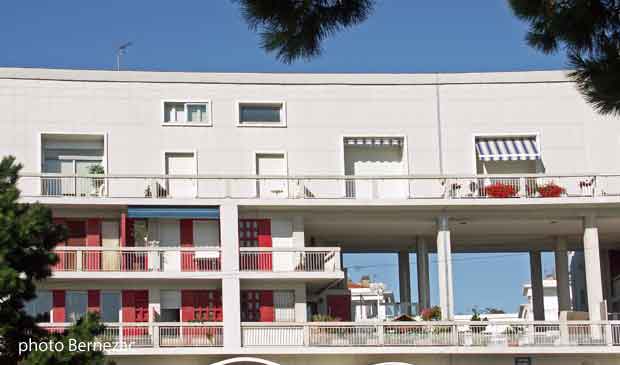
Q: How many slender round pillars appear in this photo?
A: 6